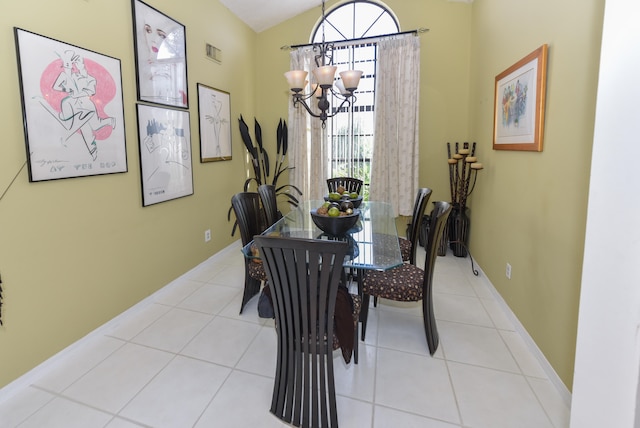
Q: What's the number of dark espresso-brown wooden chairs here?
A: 6